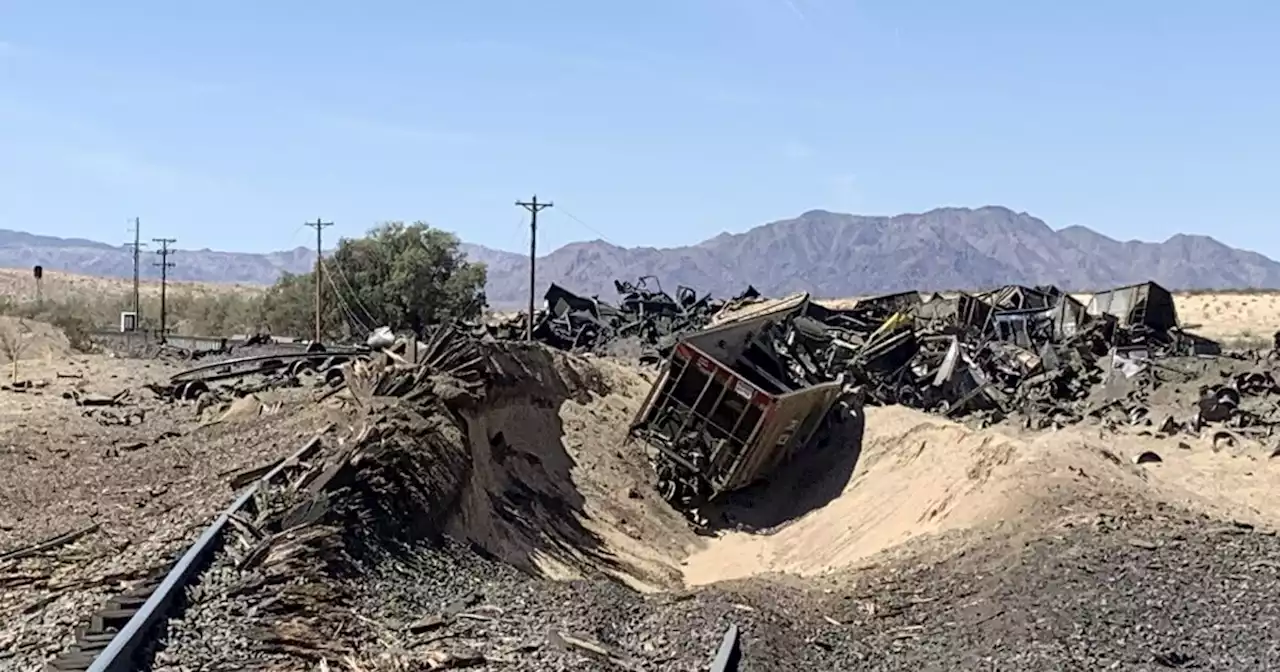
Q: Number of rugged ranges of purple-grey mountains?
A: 1